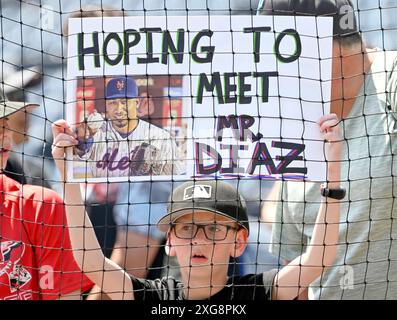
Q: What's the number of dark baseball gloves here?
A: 1